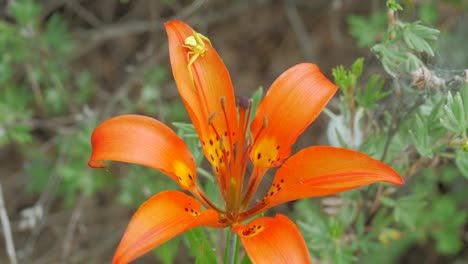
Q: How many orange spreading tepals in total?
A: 6